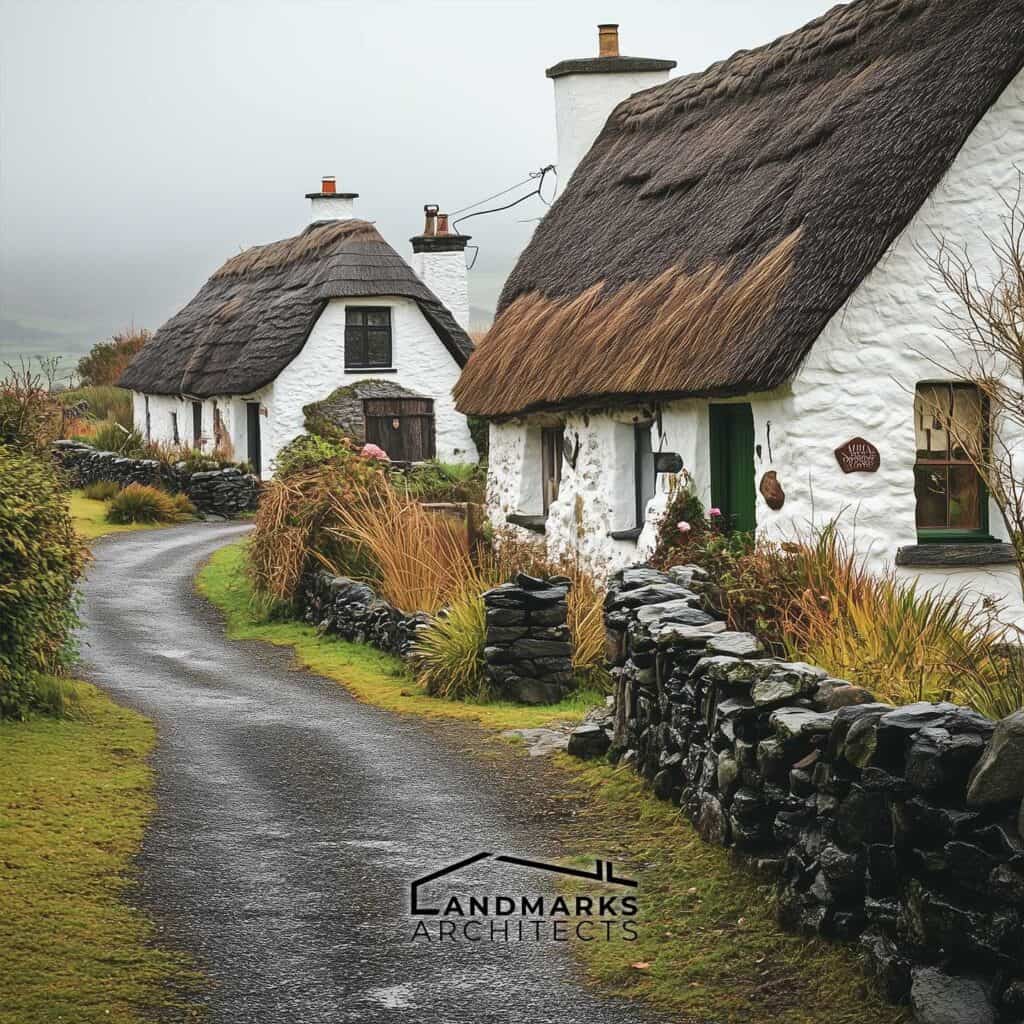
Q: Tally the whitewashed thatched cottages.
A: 2